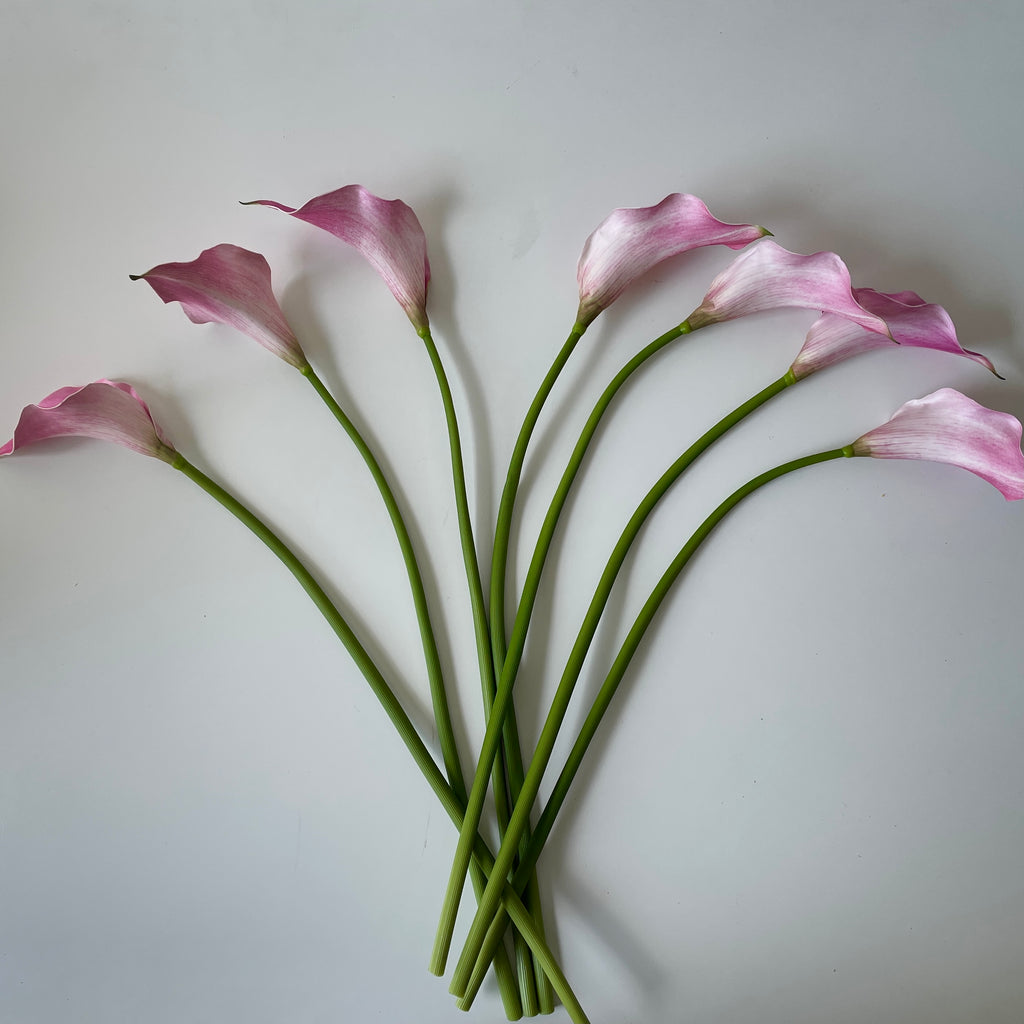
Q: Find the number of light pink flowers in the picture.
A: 7